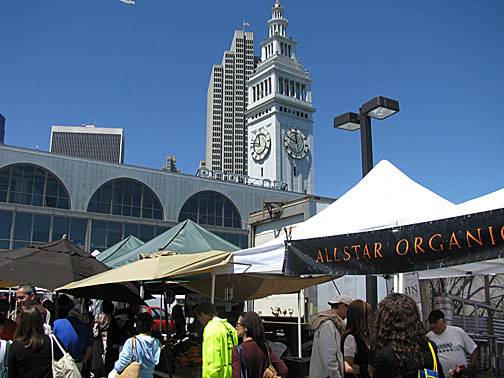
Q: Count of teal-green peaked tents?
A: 2